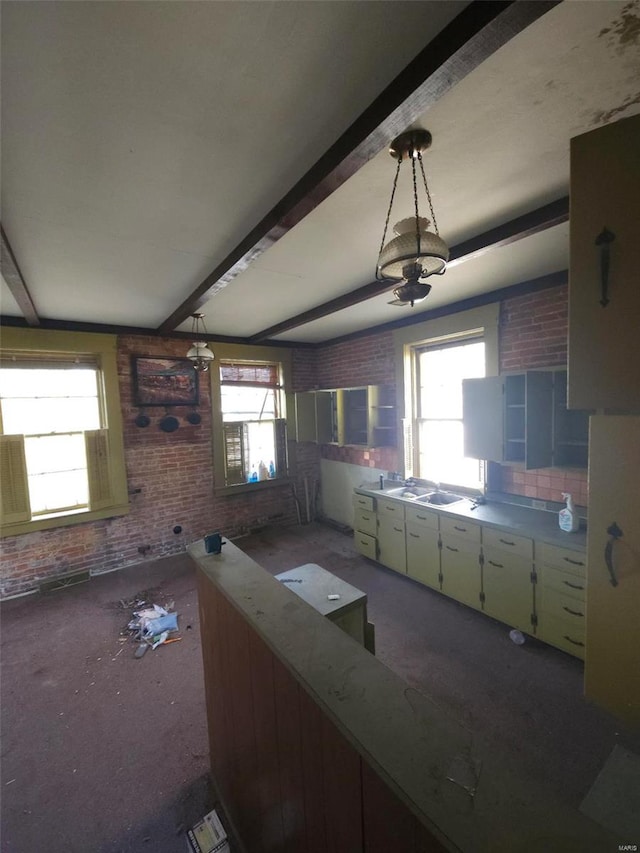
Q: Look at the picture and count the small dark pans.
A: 3